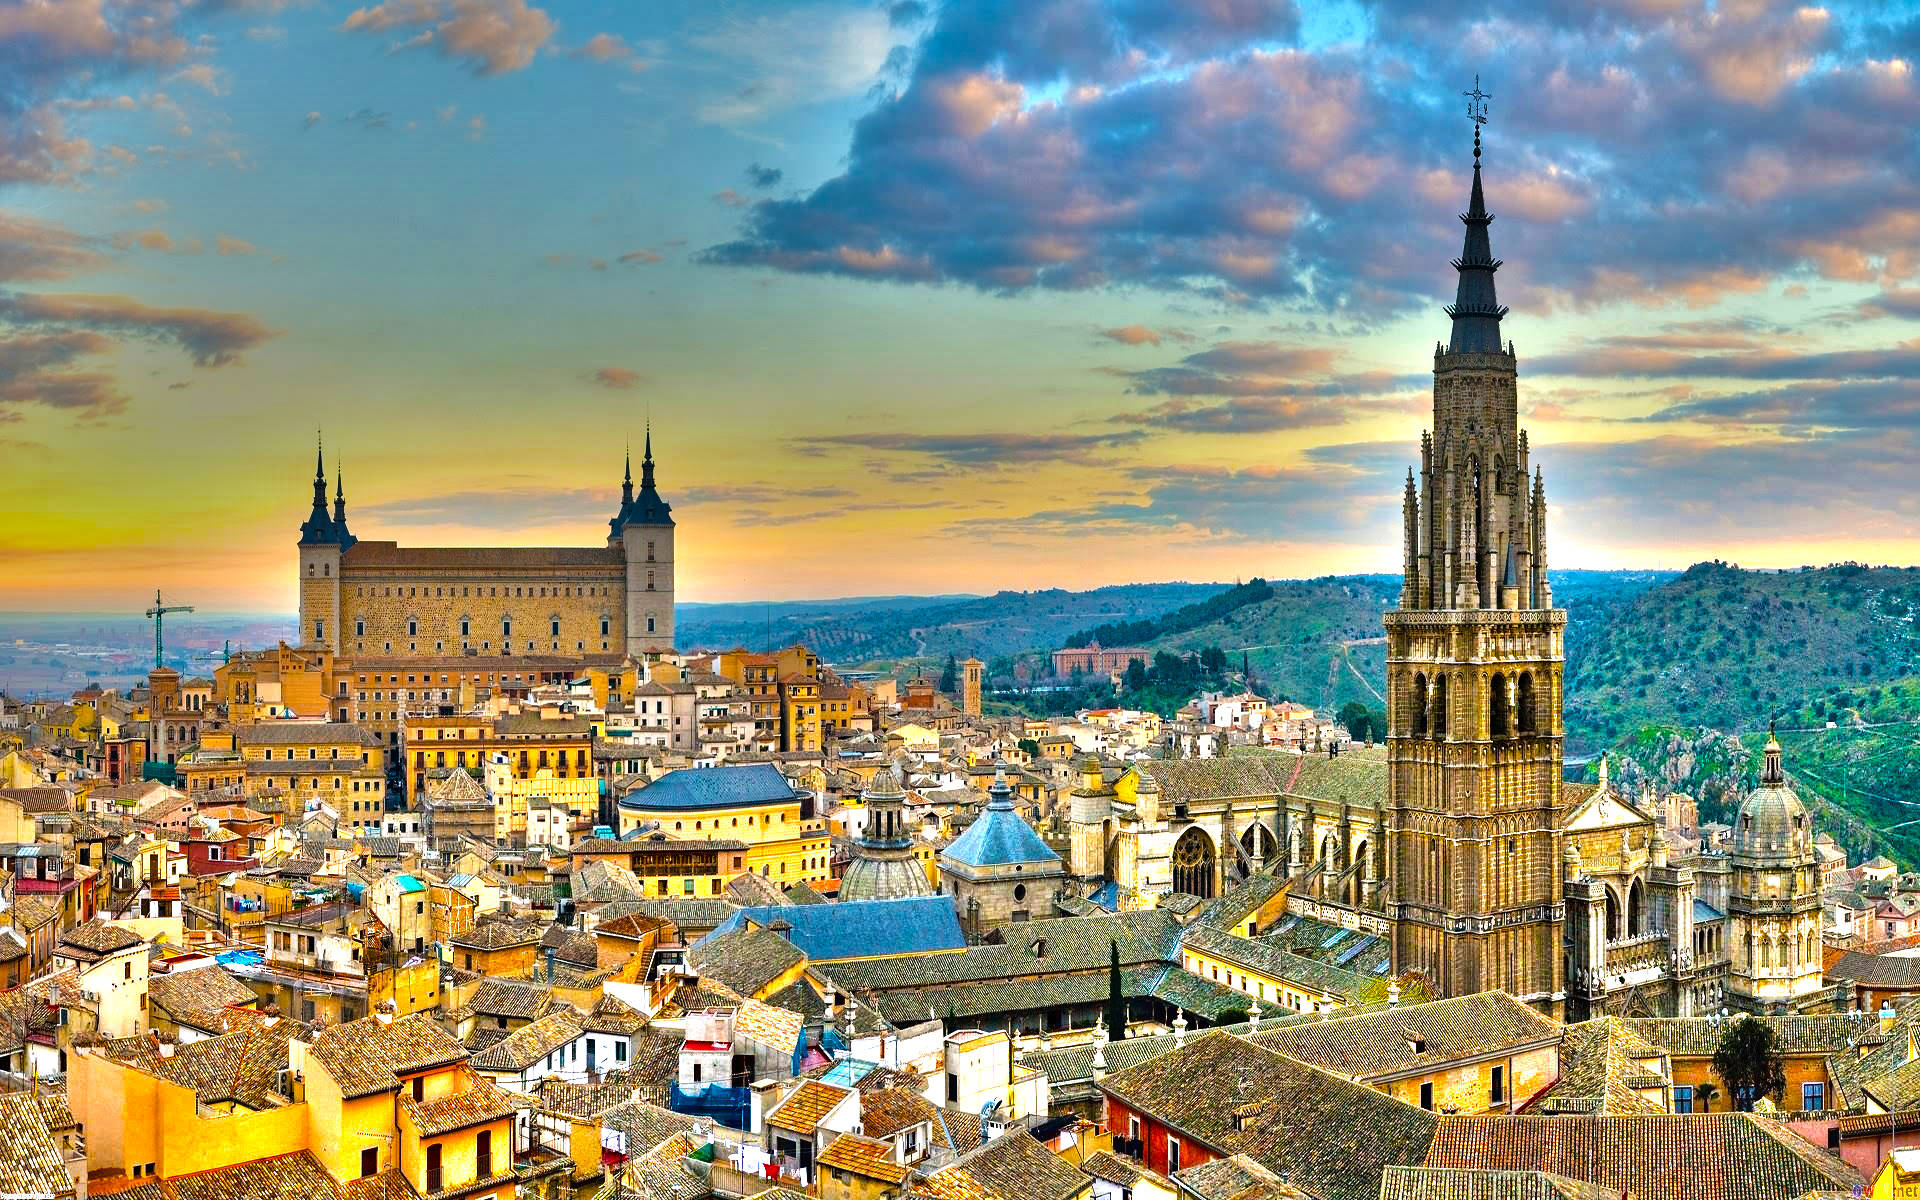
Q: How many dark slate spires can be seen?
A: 5